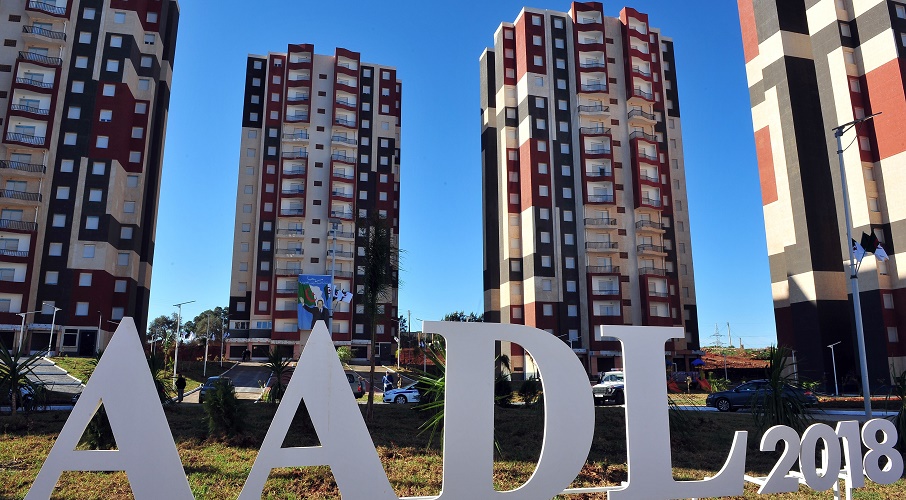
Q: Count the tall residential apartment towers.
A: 4